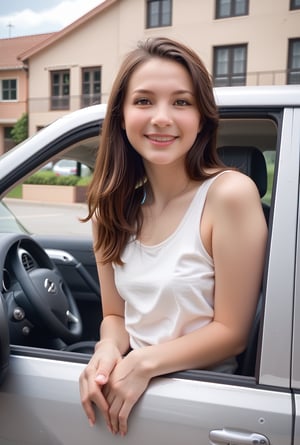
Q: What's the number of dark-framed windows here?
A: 7